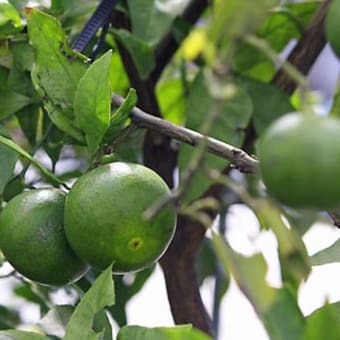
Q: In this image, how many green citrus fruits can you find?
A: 3